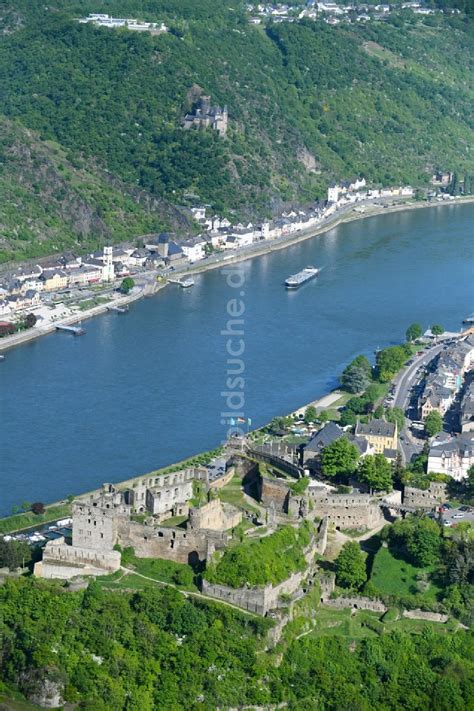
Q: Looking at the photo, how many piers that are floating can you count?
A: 3